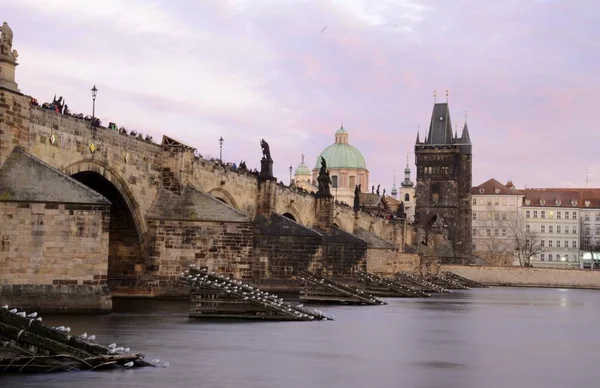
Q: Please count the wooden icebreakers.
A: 7